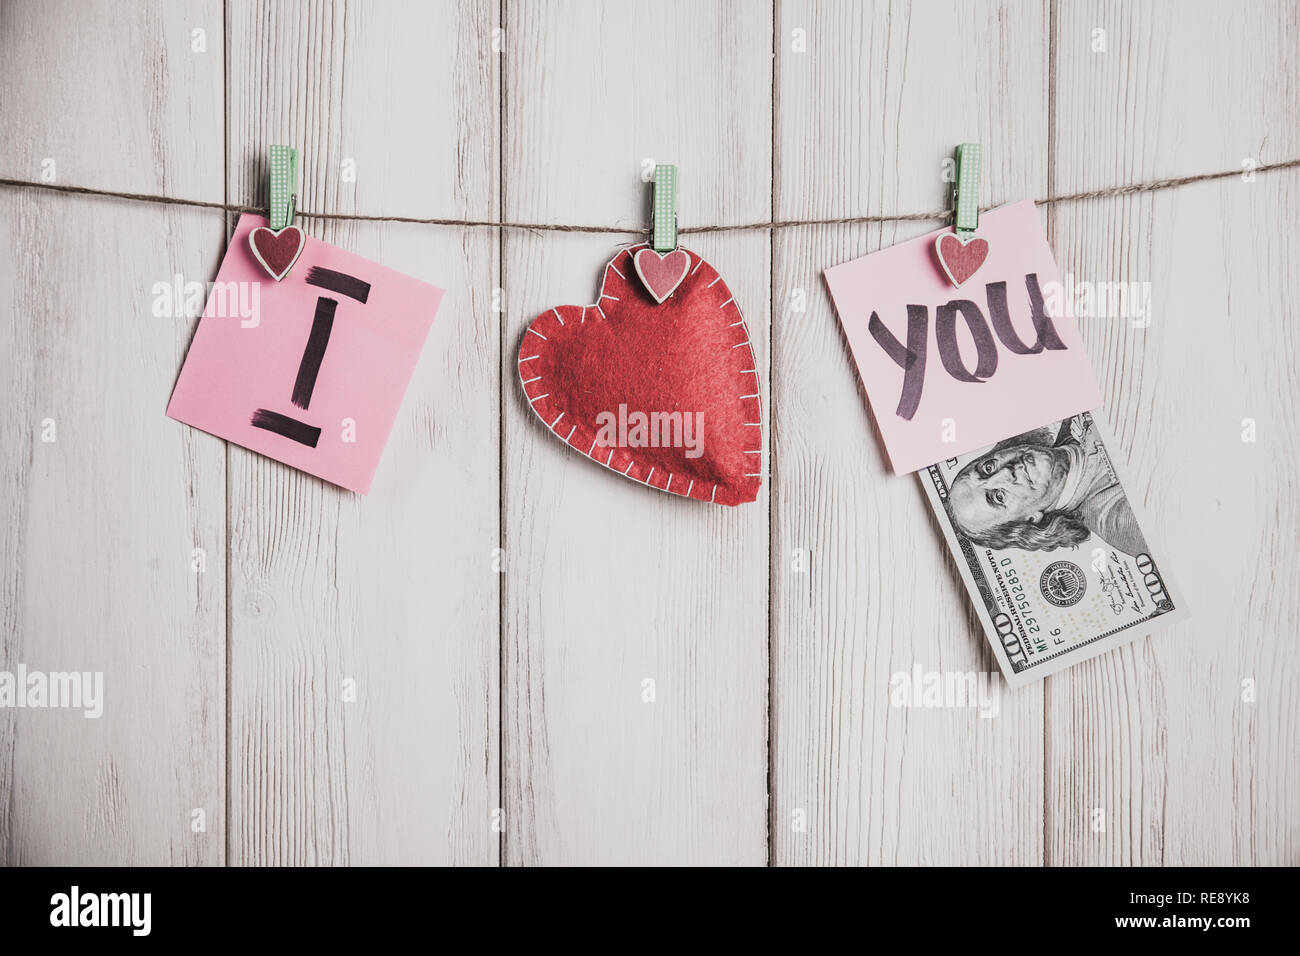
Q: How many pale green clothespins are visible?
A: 3